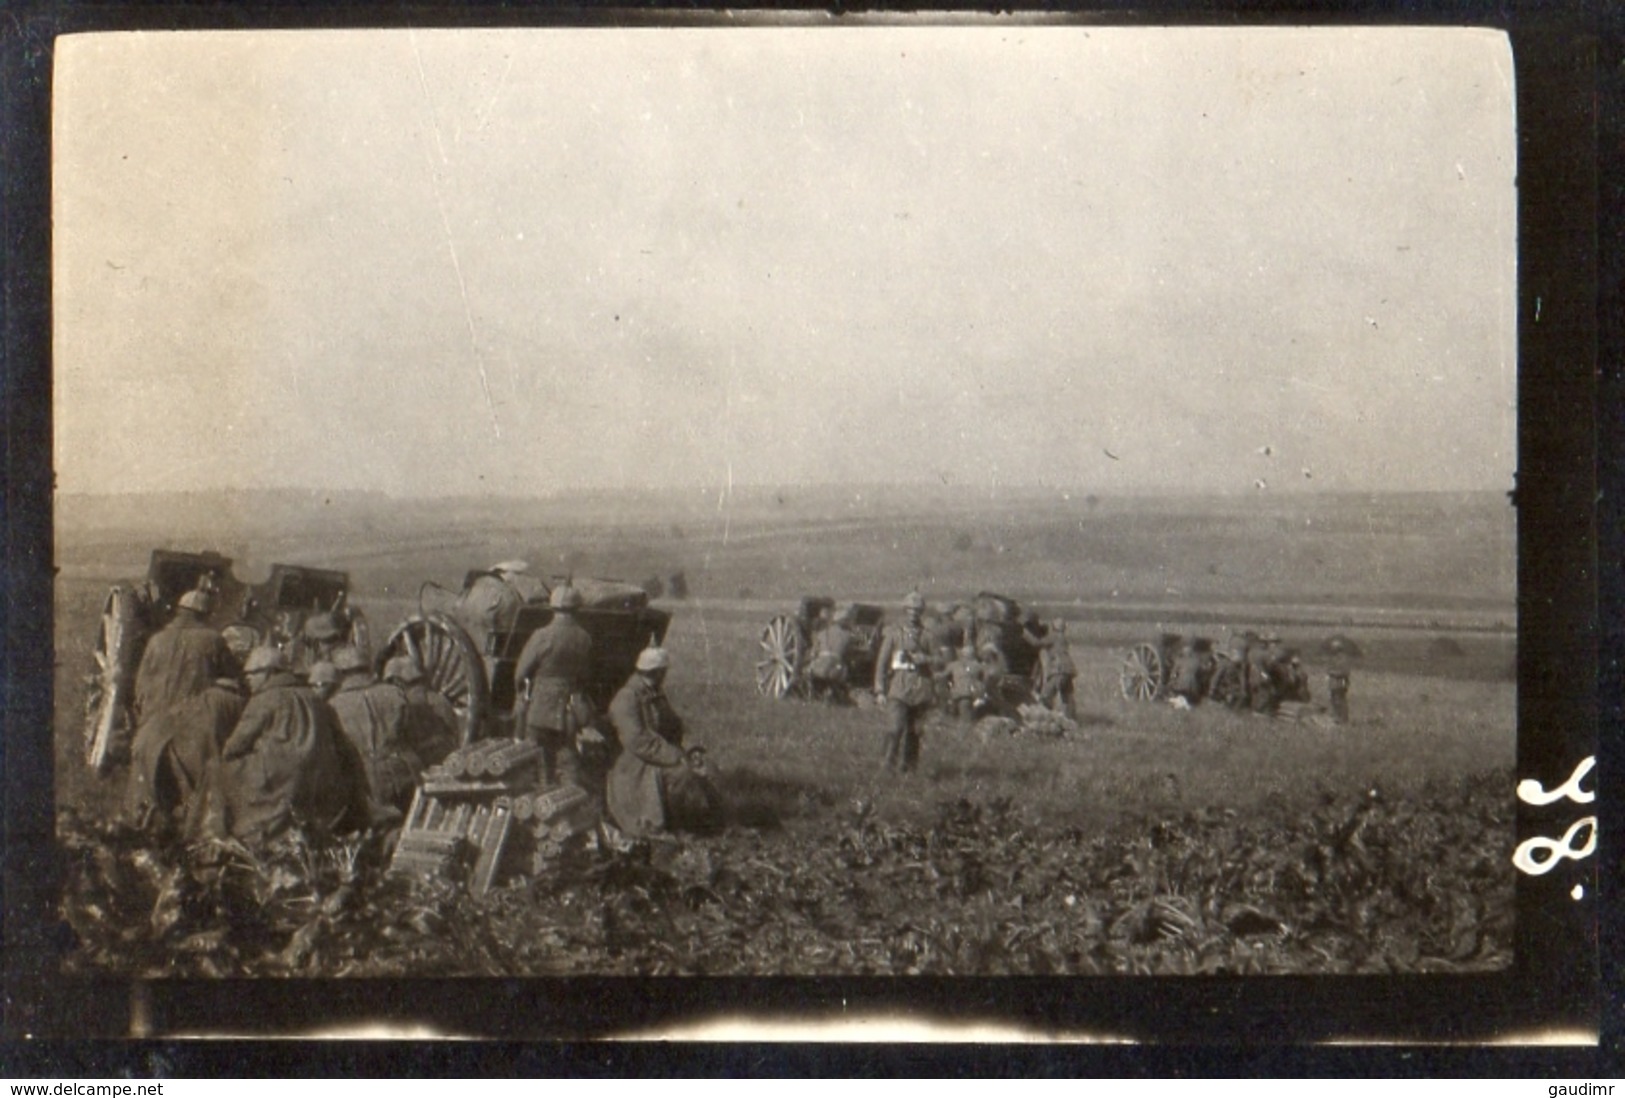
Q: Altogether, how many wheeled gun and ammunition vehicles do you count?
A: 6